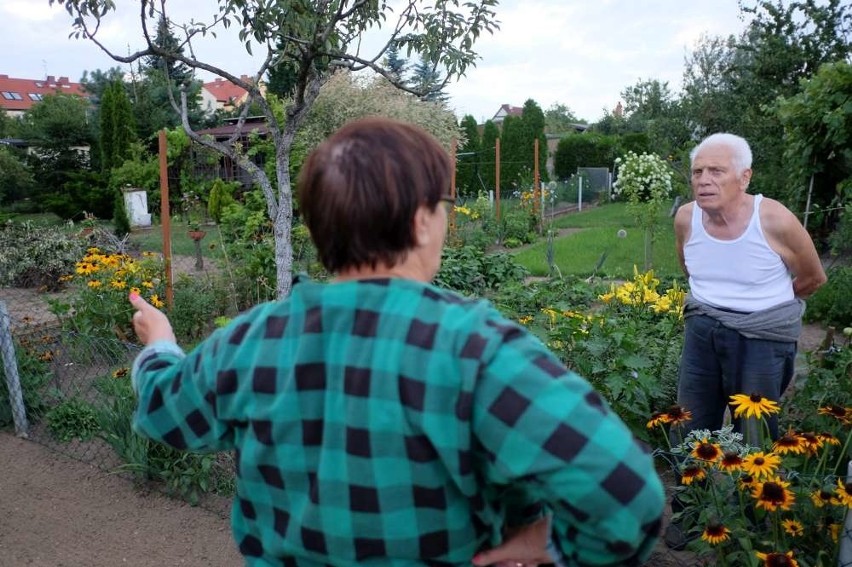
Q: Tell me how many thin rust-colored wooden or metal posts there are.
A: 4